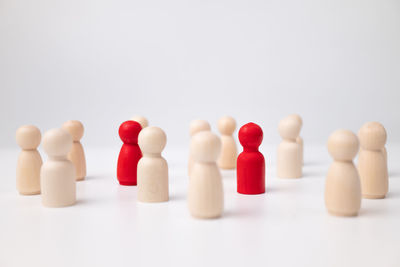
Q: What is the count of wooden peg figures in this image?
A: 14